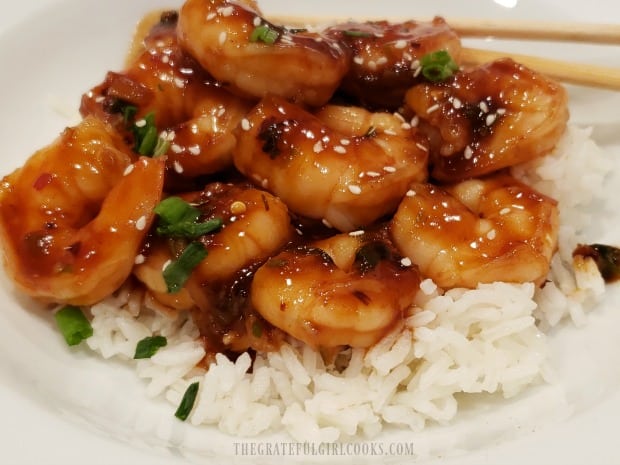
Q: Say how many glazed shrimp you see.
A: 9